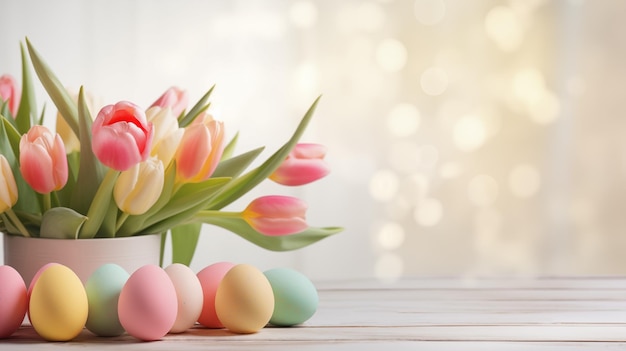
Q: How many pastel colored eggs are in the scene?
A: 9